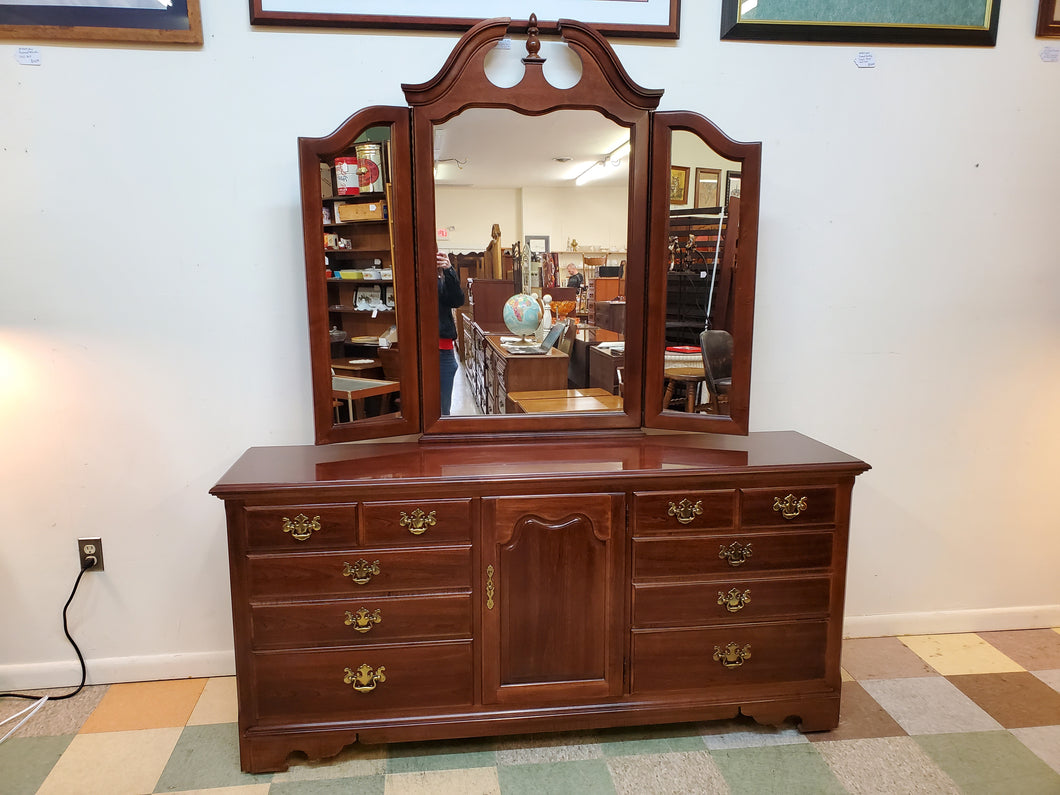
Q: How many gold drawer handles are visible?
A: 10